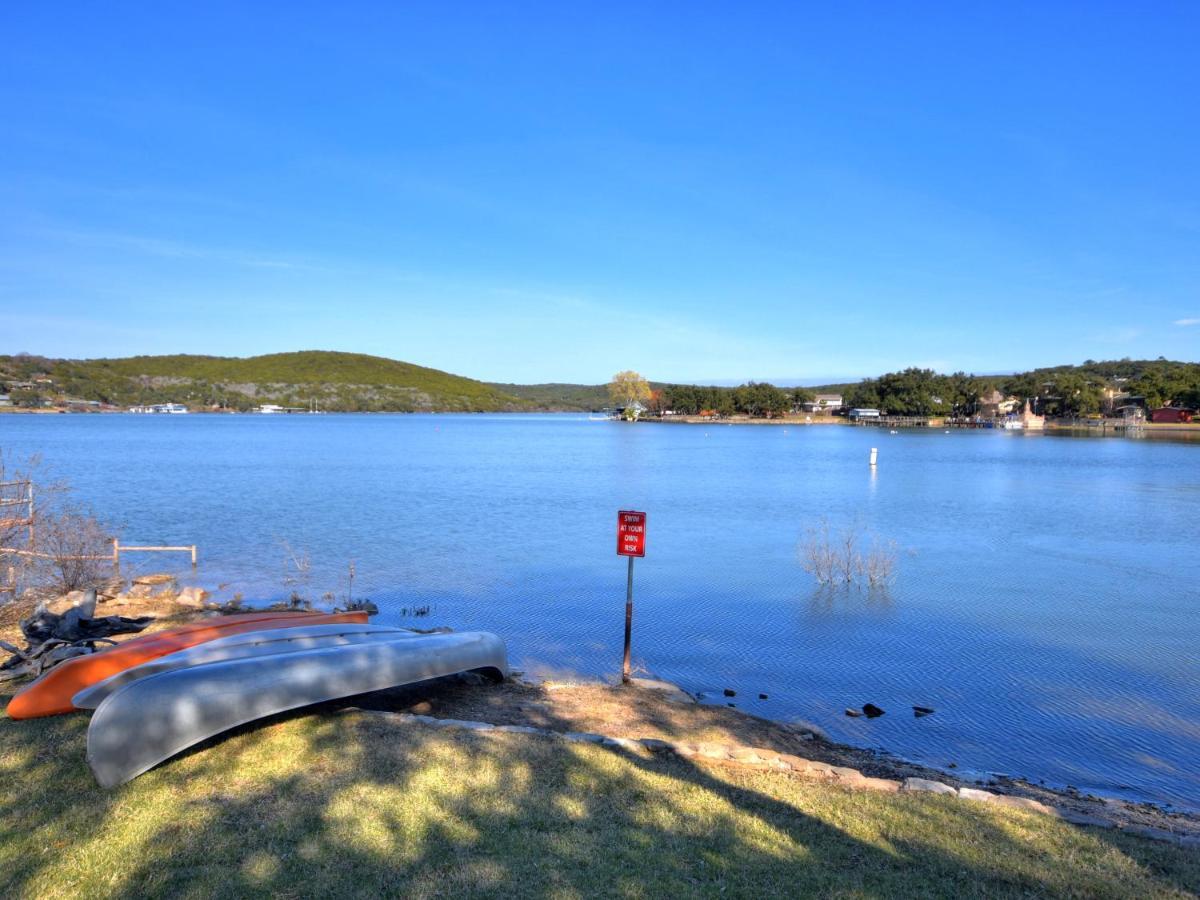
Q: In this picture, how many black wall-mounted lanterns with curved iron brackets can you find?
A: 0